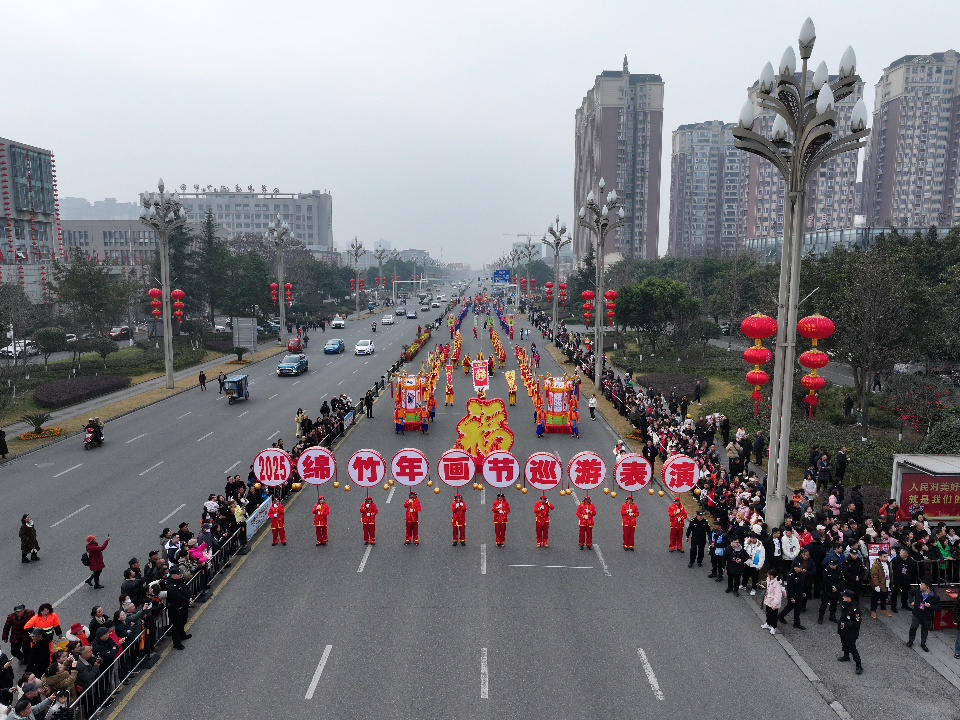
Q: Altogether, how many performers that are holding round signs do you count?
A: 10